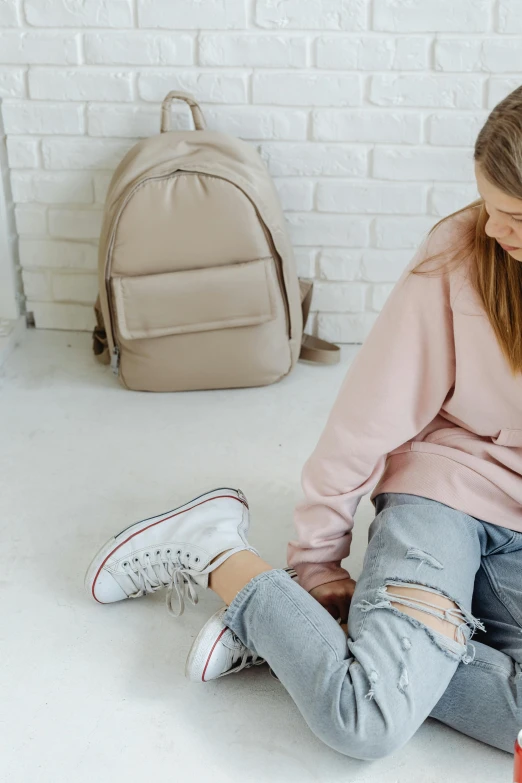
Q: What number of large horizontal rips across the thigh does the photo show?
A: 1